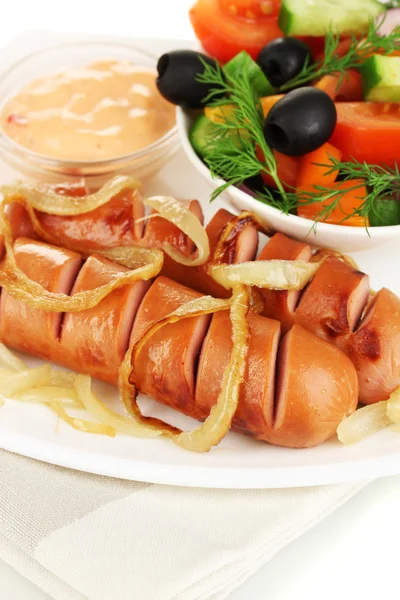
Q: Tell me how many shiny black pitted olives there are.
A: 3